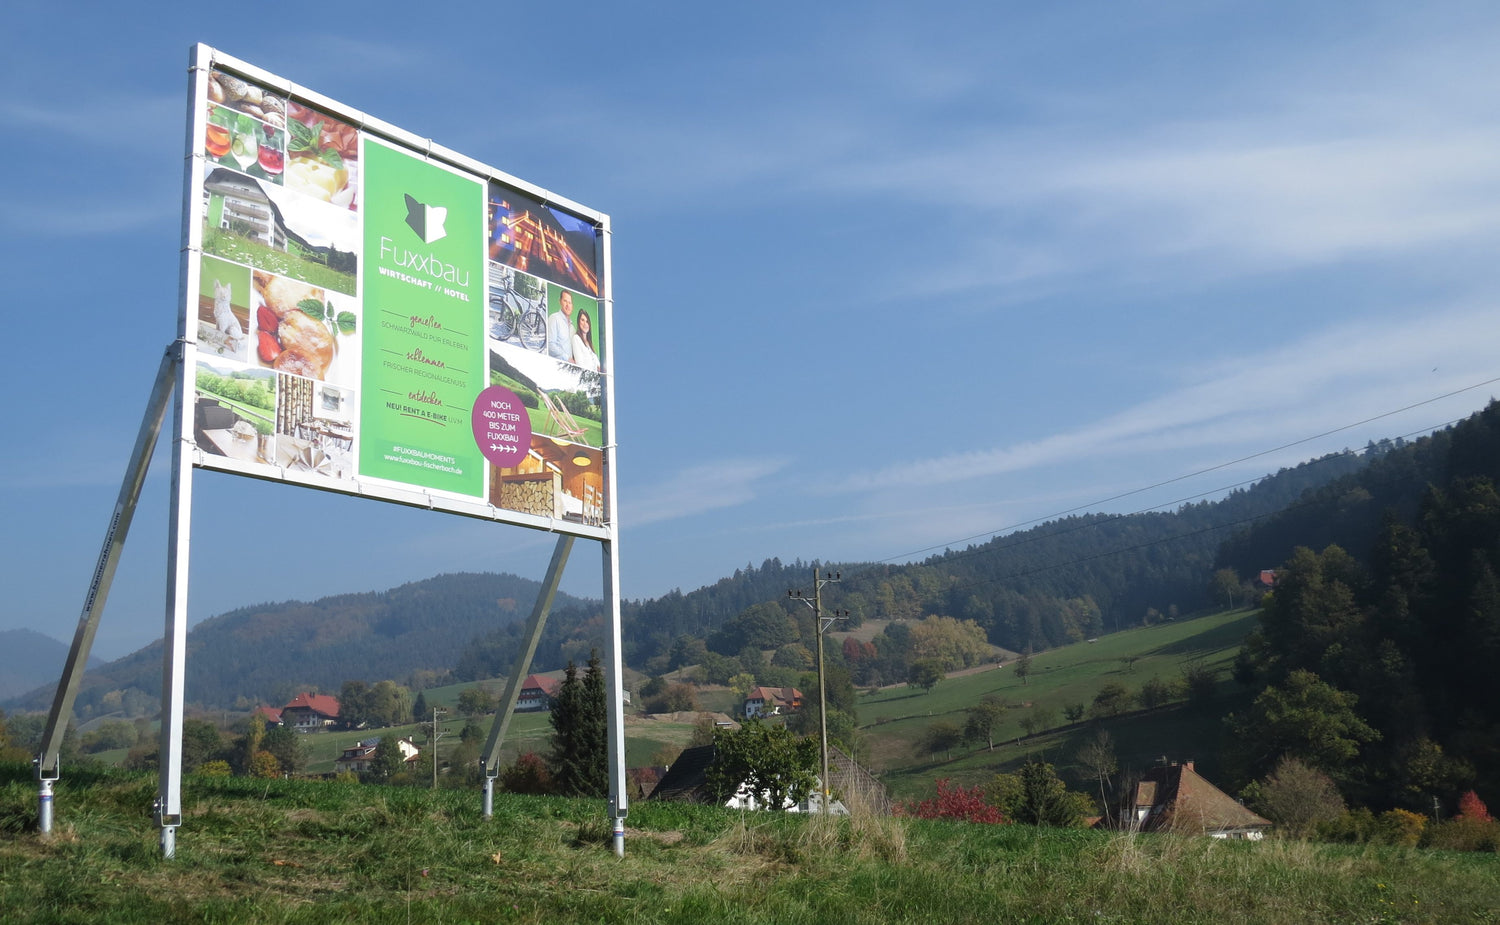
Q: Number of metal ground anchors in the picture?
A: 4